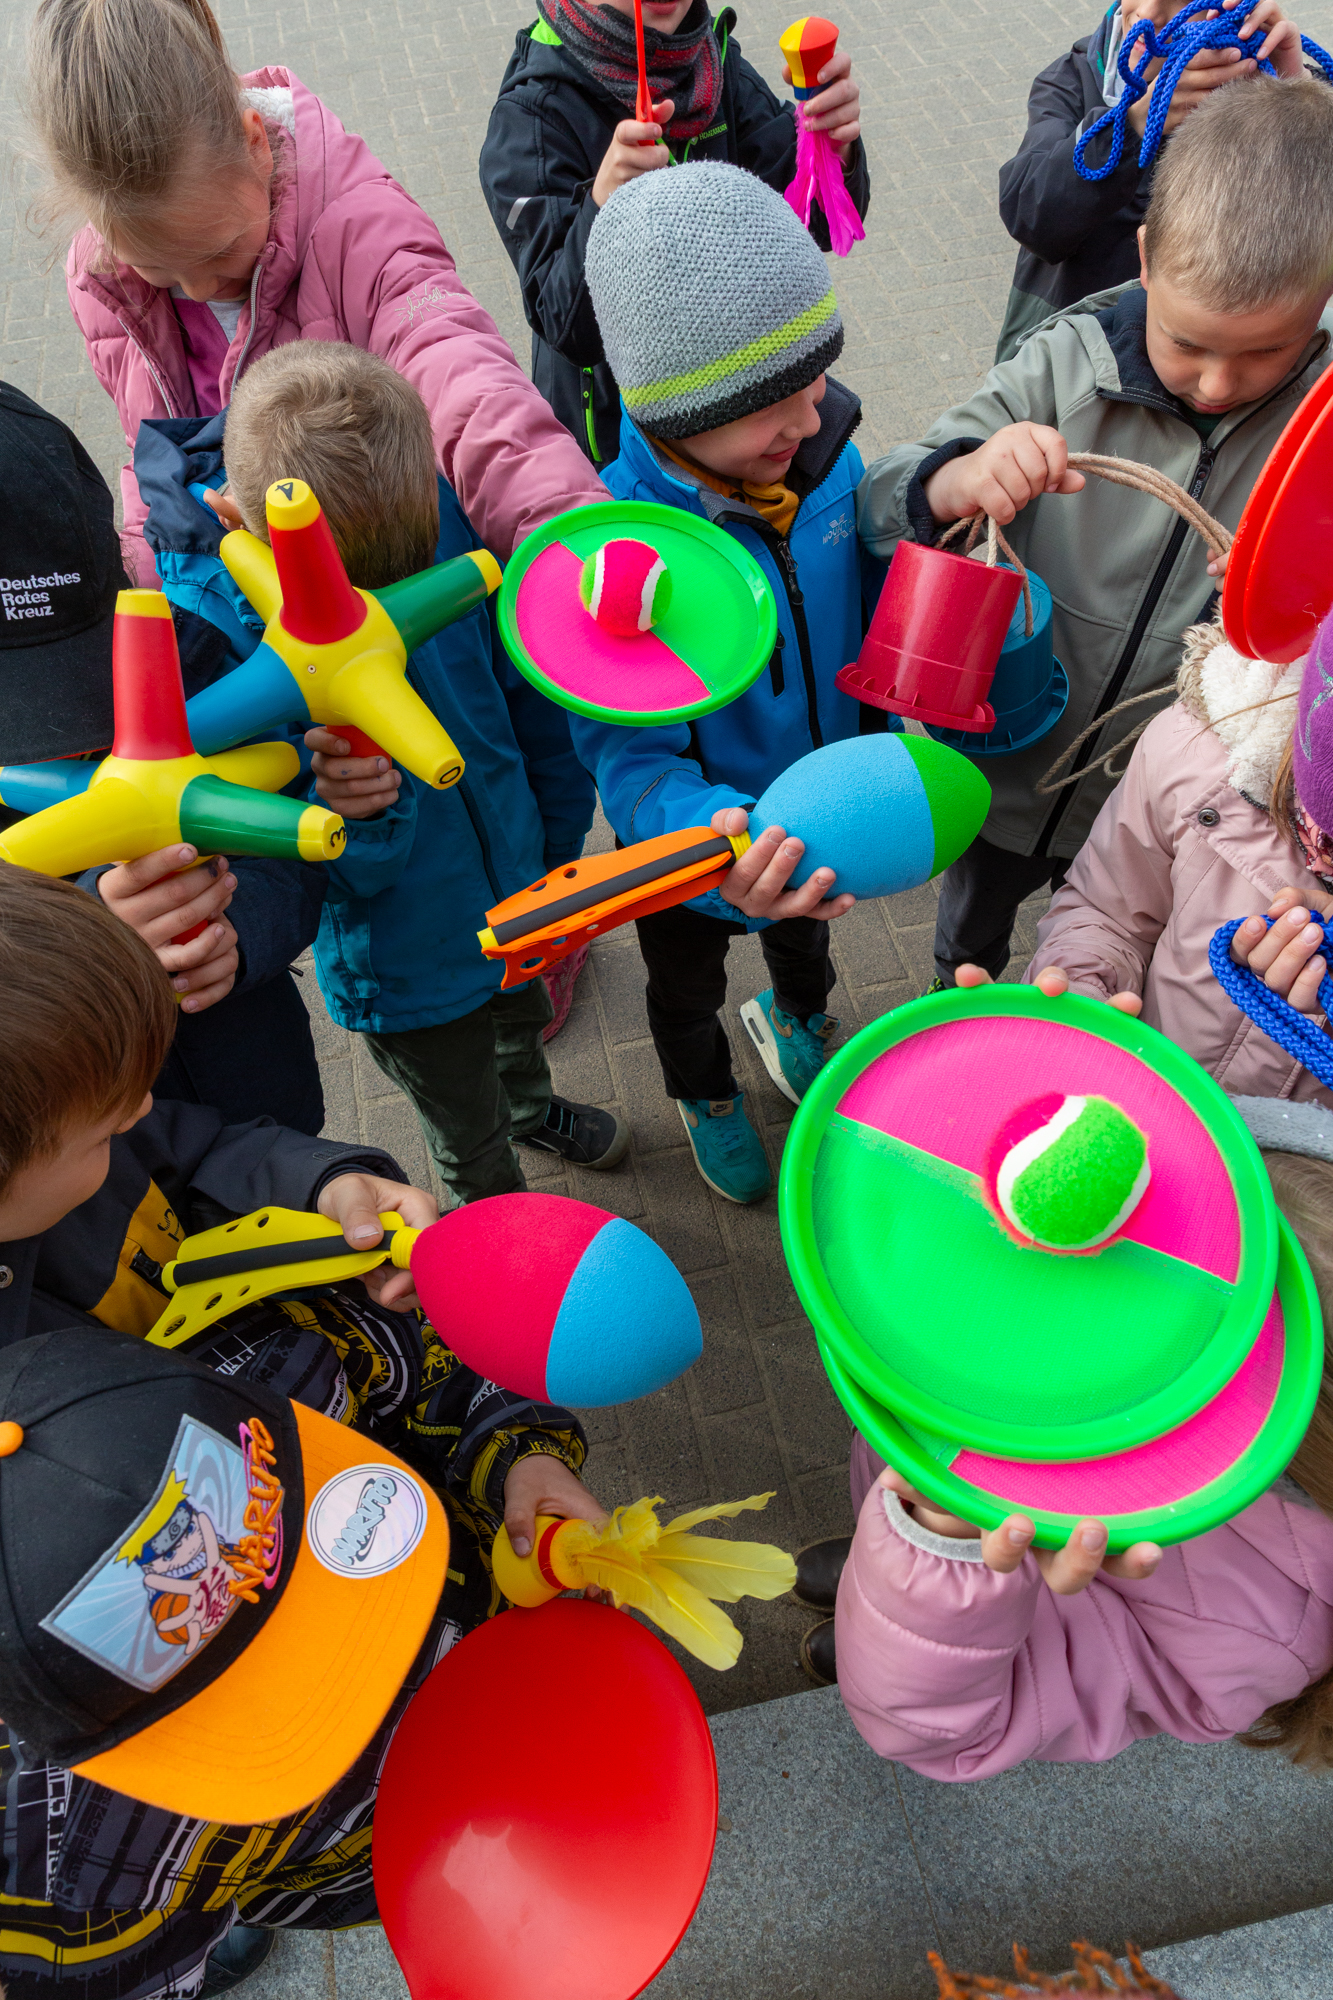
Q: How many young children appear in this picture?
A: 11